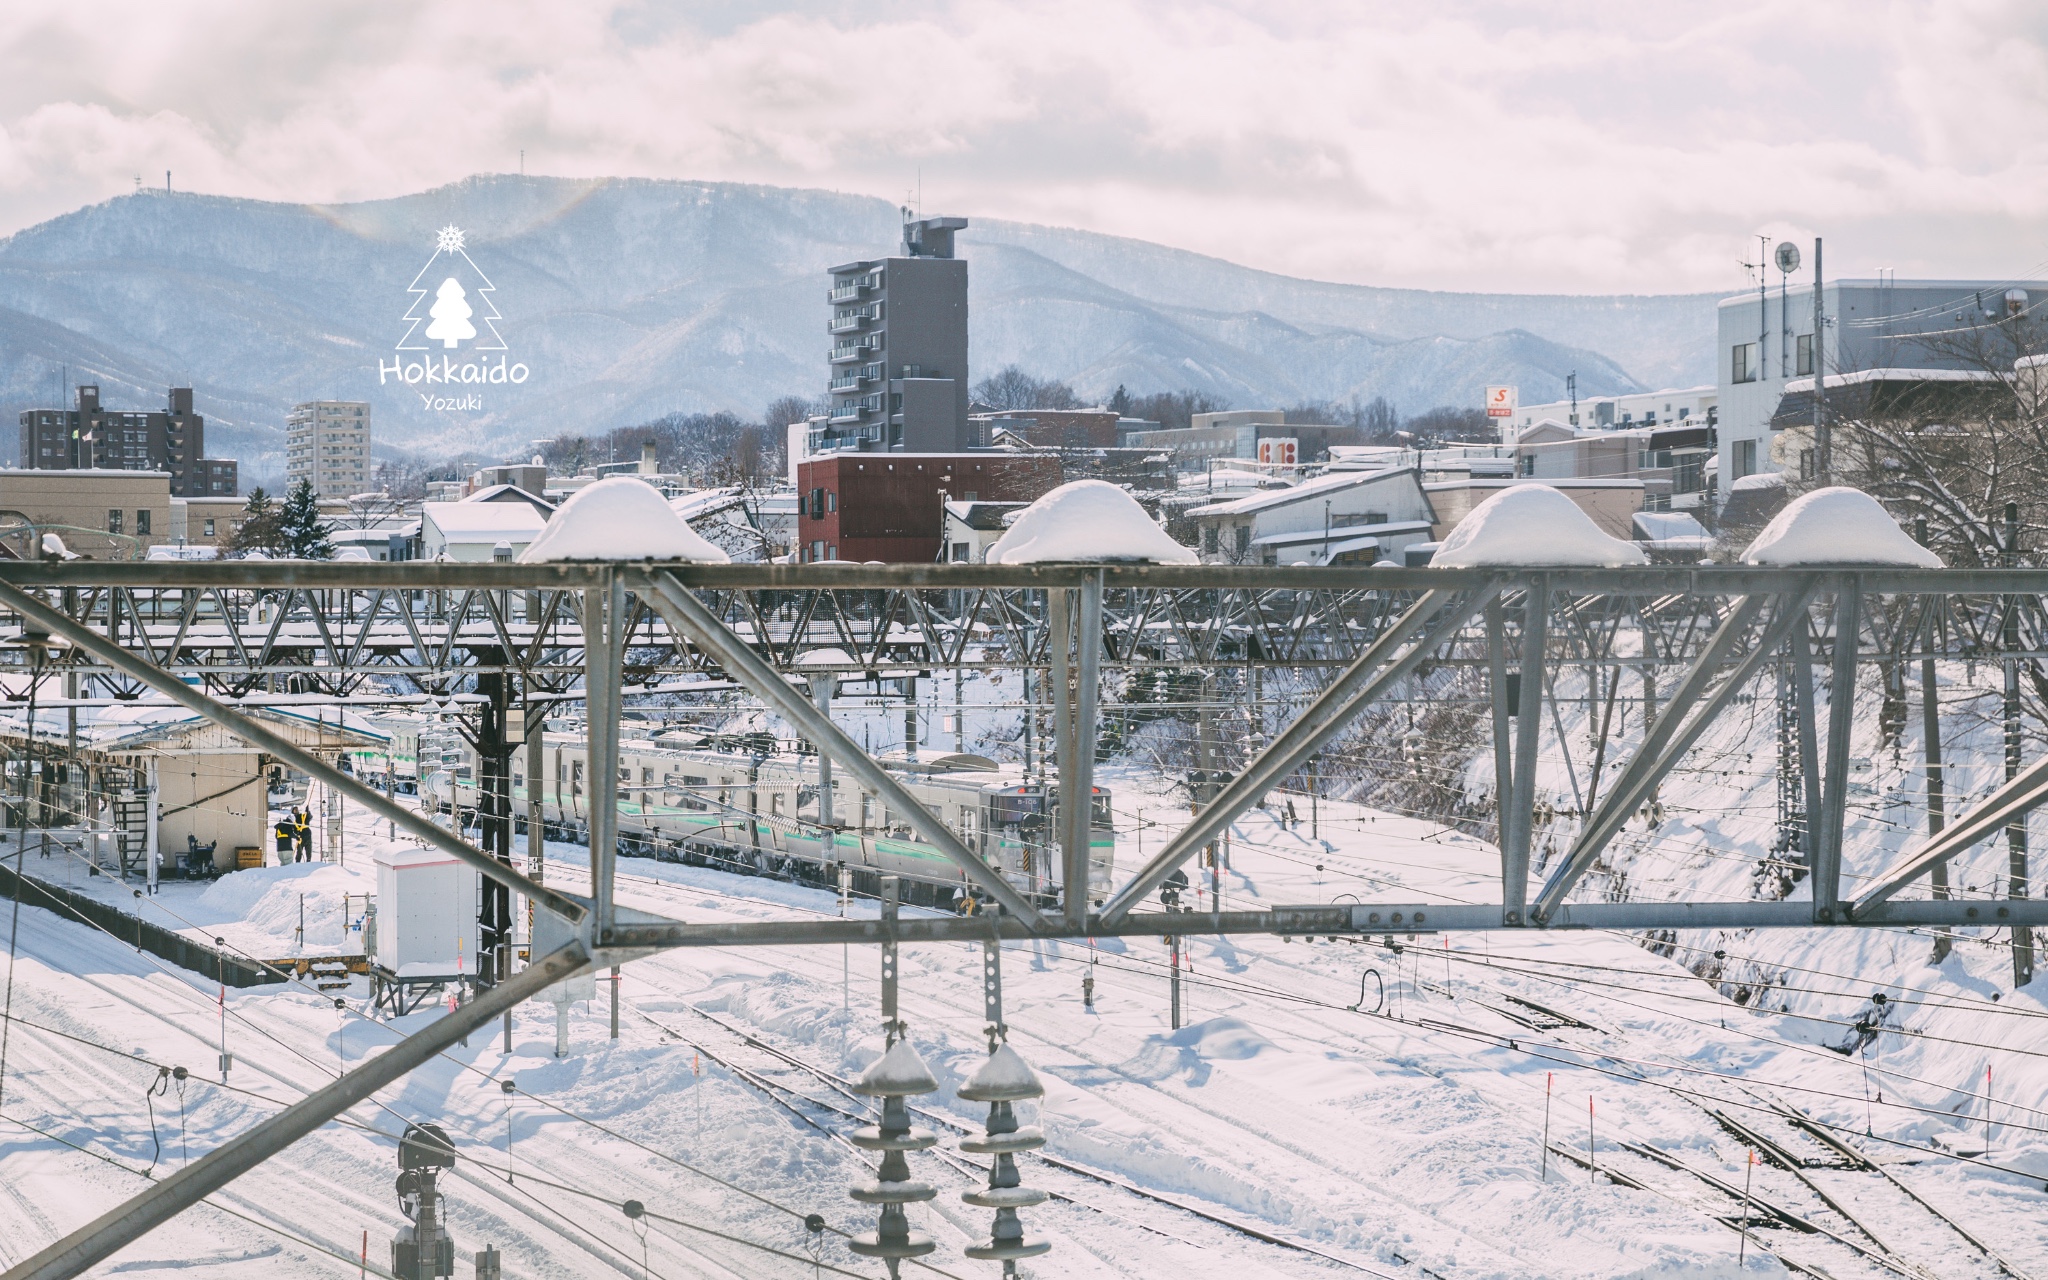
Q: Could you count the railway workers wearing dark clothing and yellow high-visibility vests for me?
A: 2